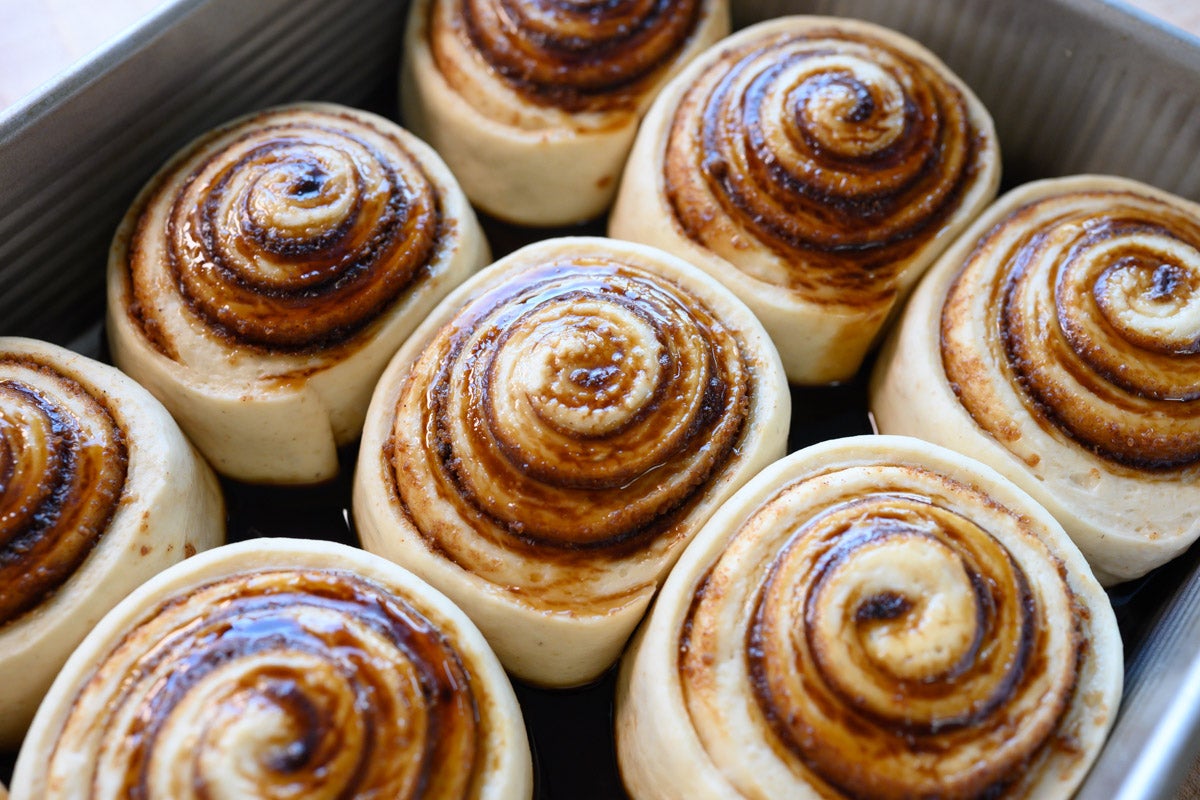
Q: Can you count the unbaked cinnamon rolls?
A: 8